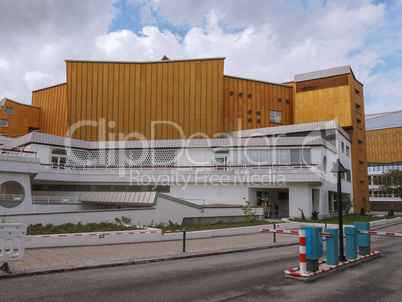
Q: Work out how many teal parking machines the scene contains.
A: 4